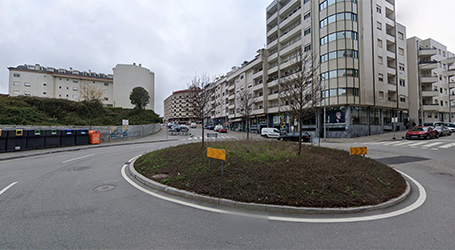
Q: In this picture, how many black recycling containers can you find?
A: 6